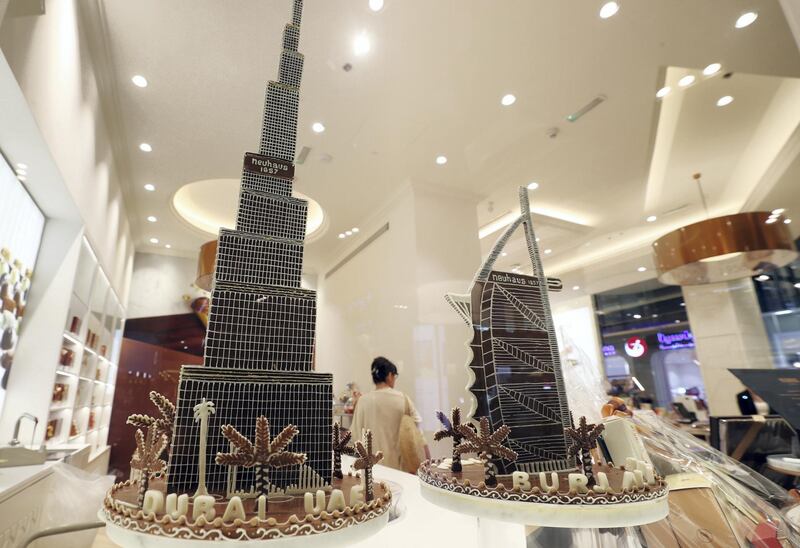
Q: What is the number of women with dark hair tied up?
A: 1